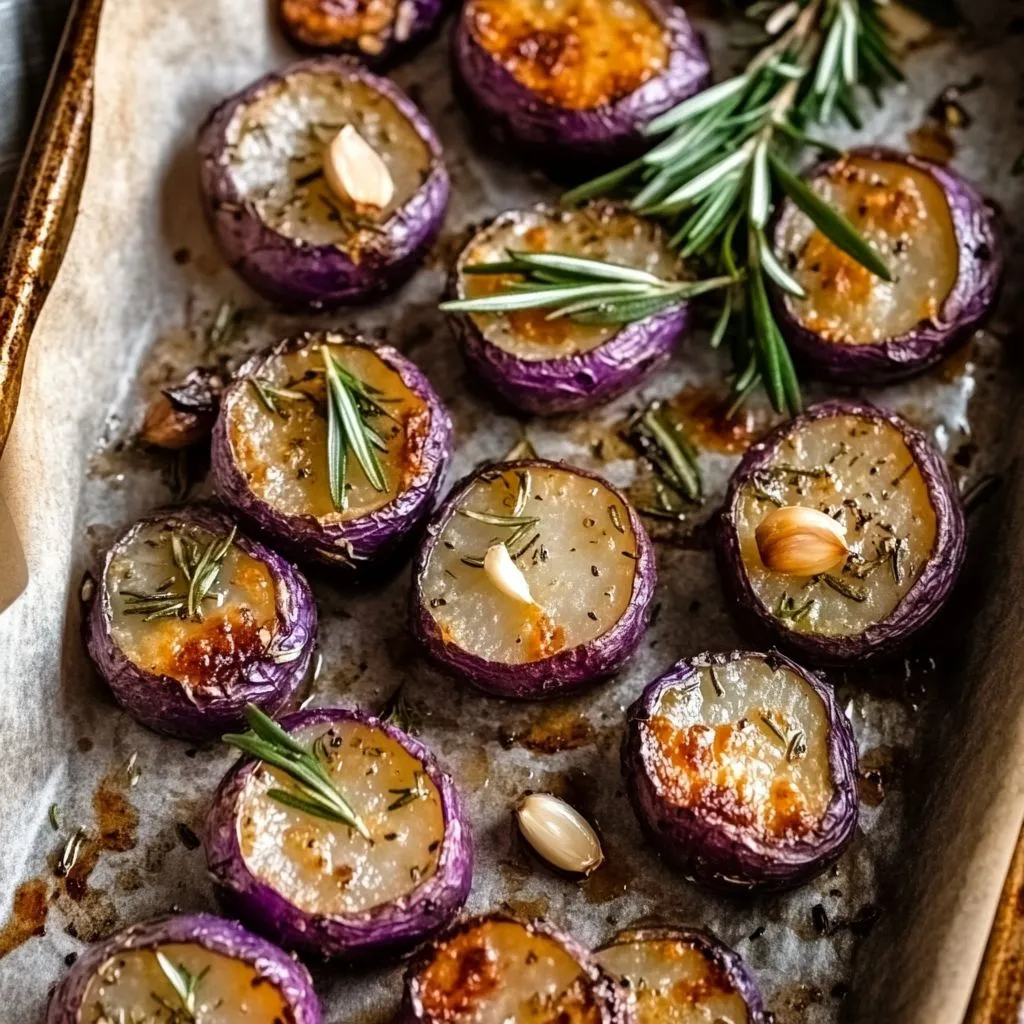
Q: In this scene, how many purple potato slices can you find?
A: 14